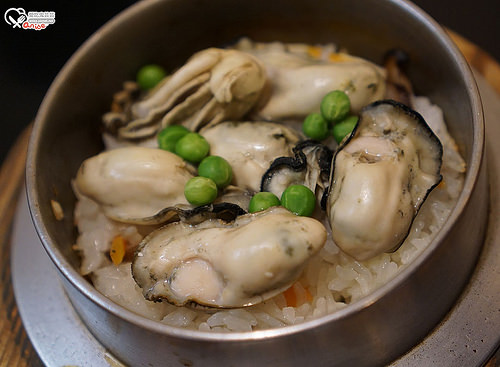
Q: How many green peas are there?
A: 10